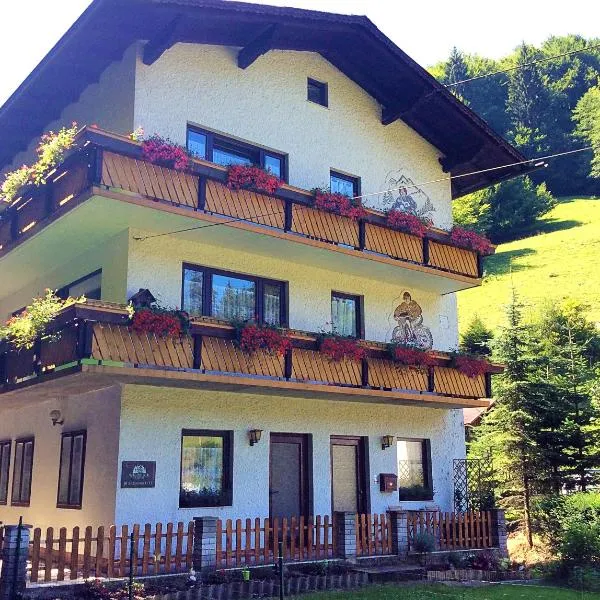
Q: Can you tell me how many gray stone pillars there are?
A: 5